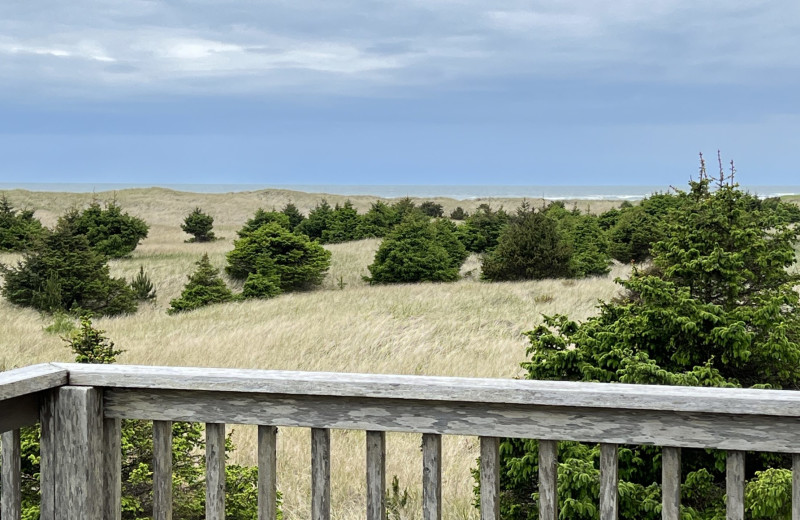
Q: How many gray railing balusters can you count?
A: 14